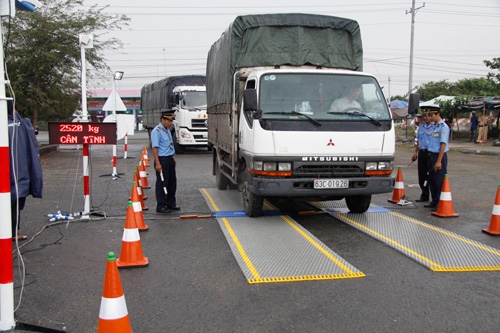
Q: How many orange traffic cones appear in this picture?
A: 12